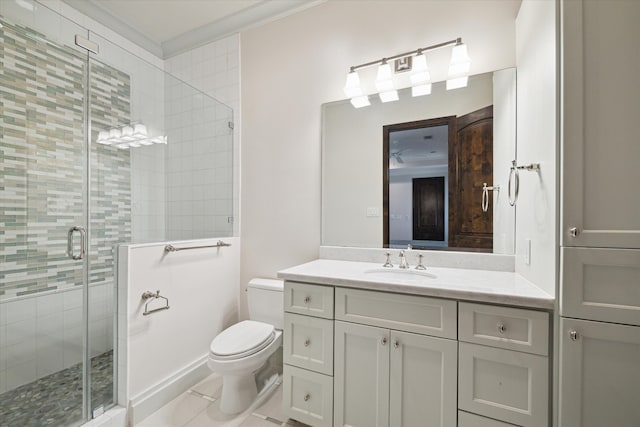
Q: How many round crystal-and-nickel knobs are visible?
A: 8